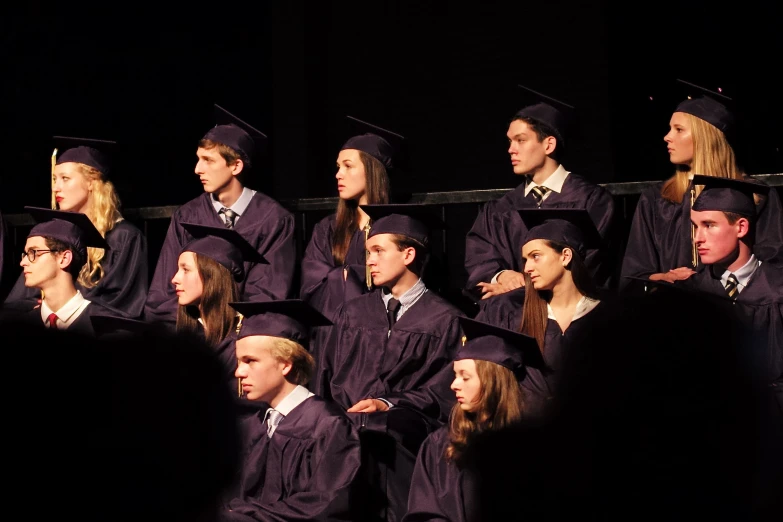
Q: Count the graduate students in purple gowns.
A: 12